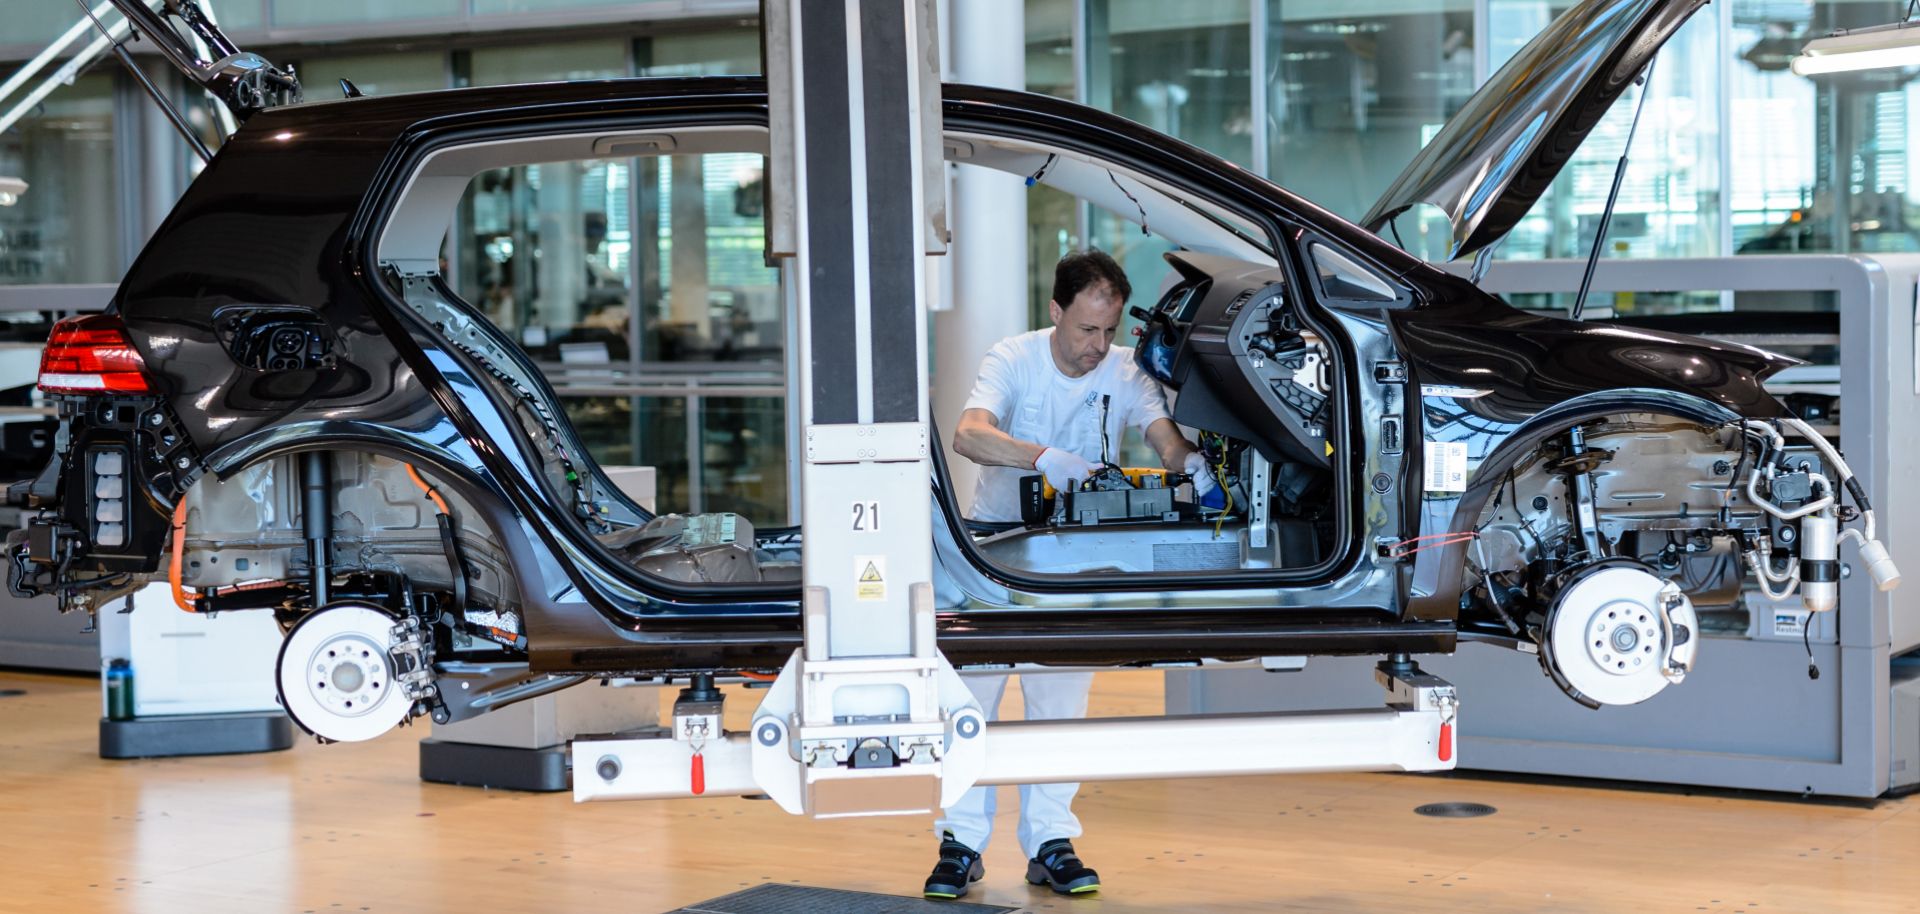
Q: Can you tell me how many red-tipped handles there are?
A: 2